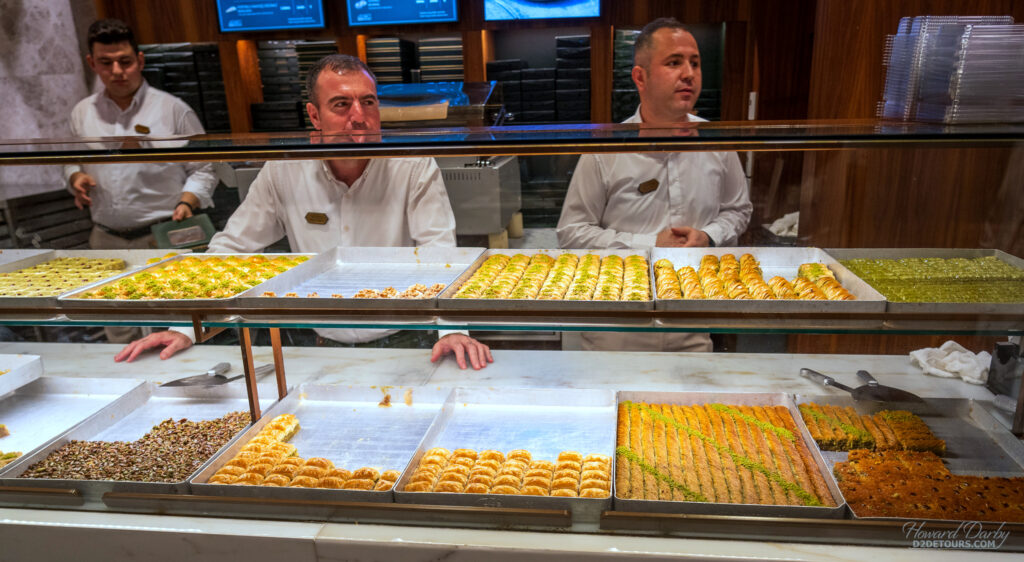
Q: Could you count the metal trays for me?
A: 14